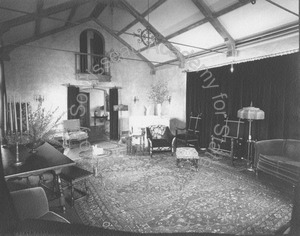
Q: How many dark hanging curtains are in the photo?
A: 3